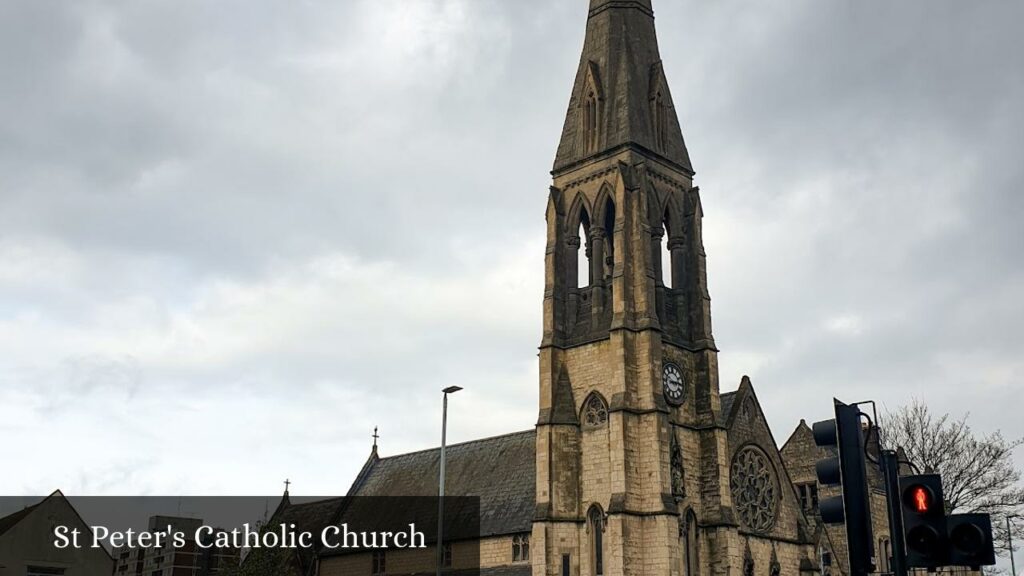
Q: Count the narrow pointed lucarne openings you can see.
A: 2